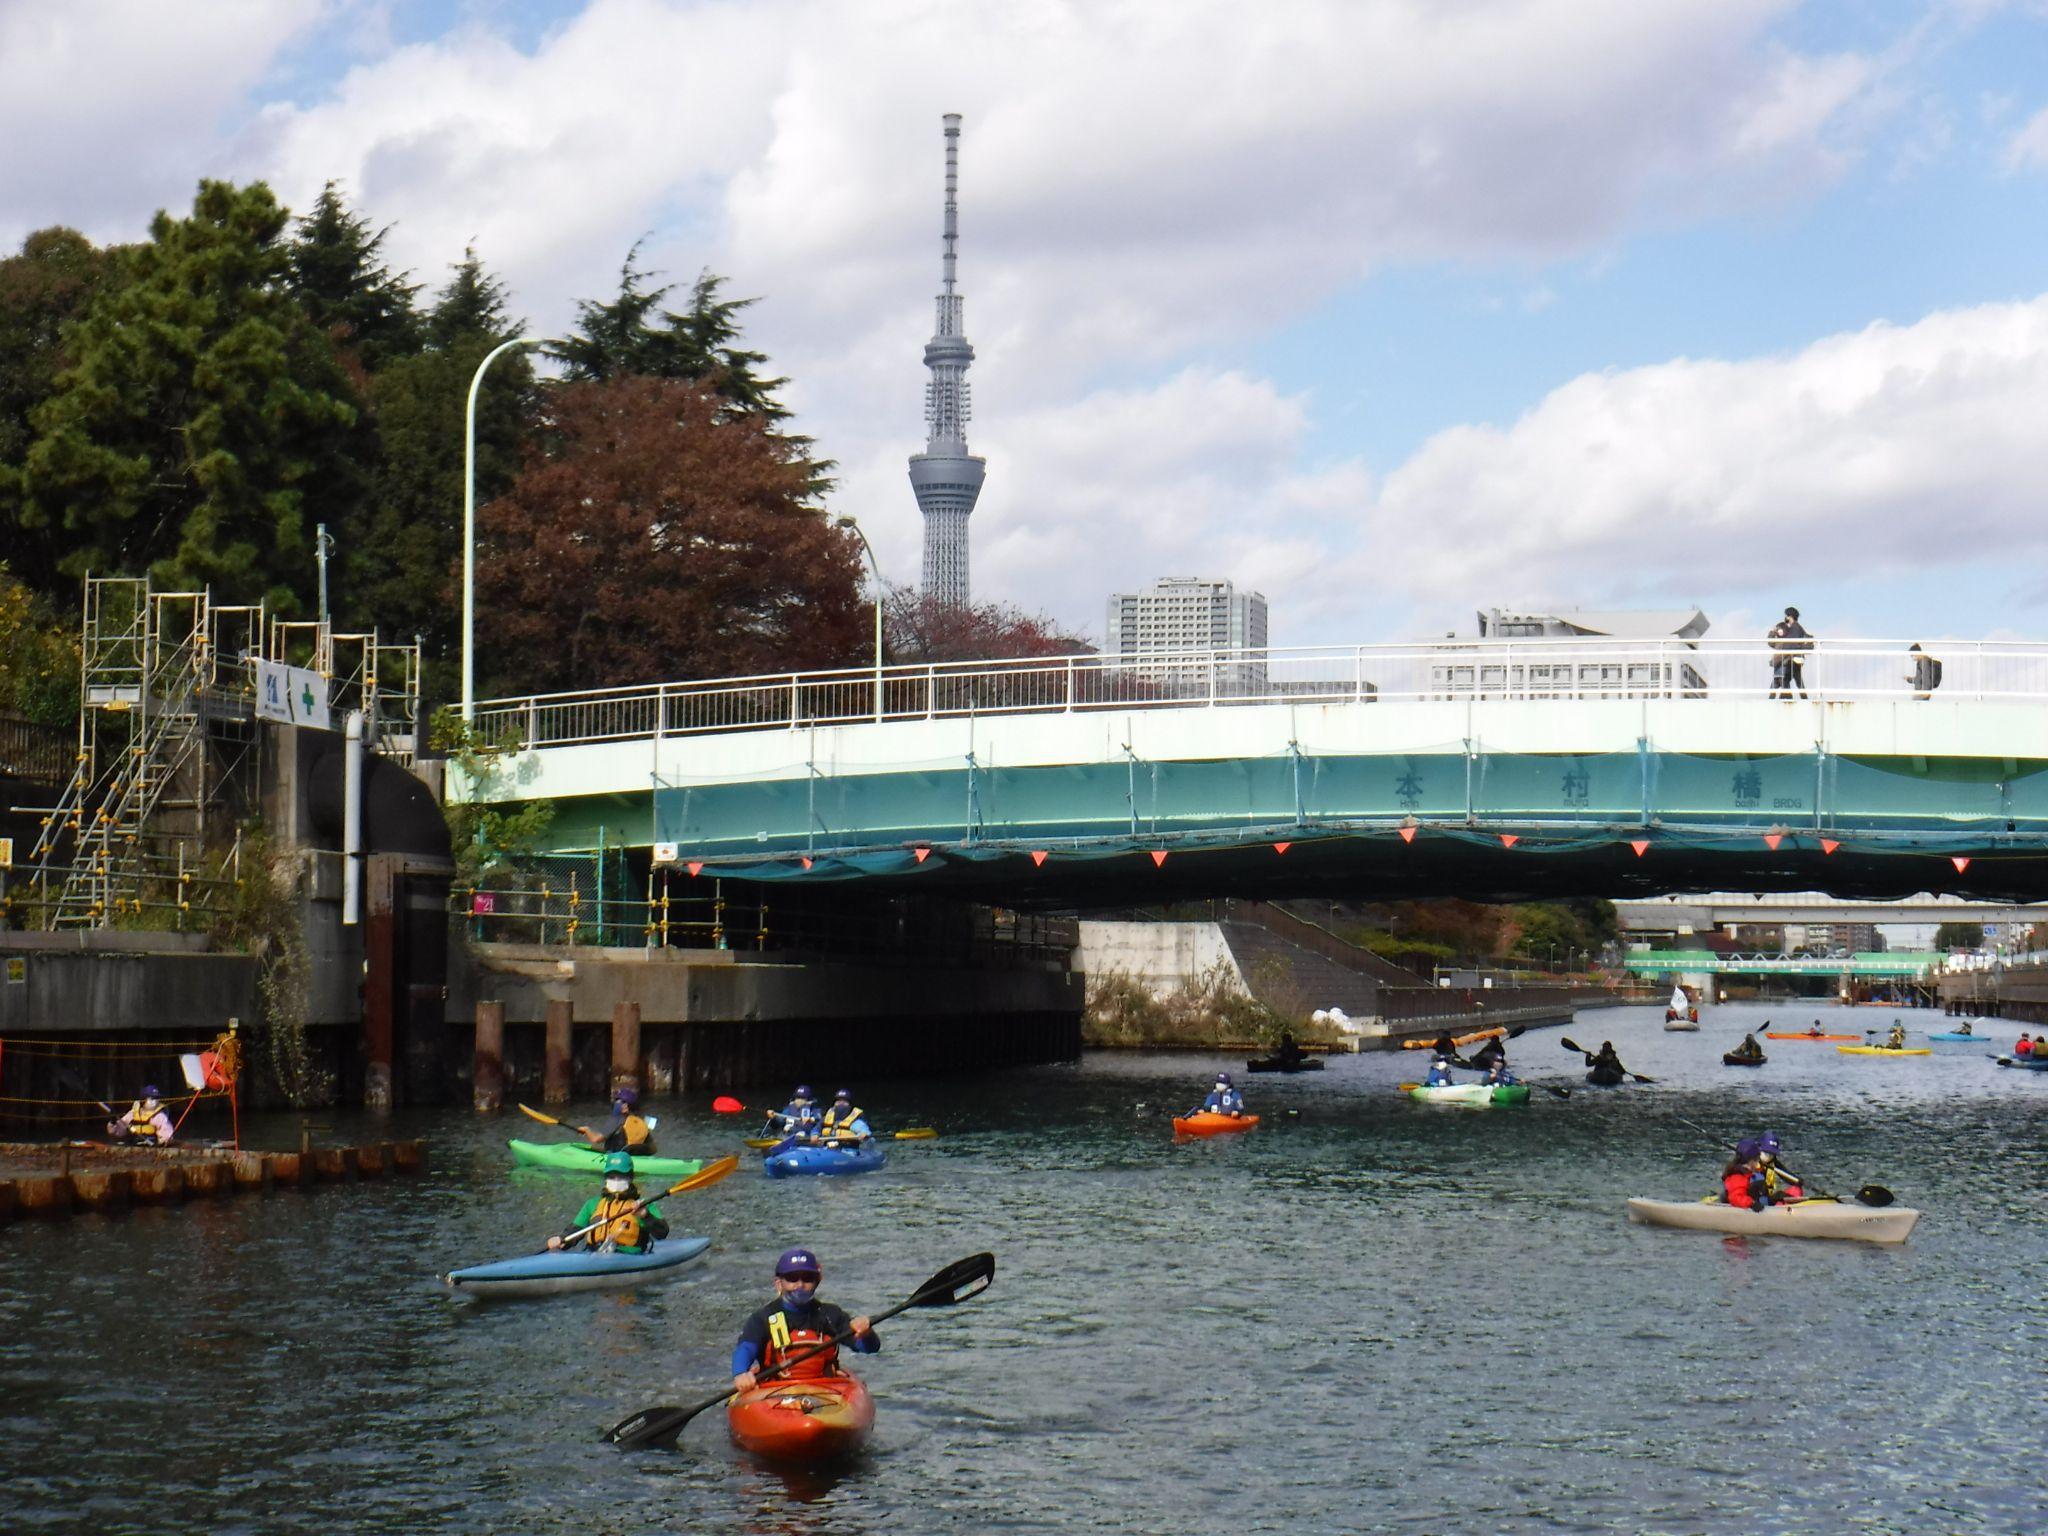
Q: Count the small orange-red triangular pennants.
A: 12